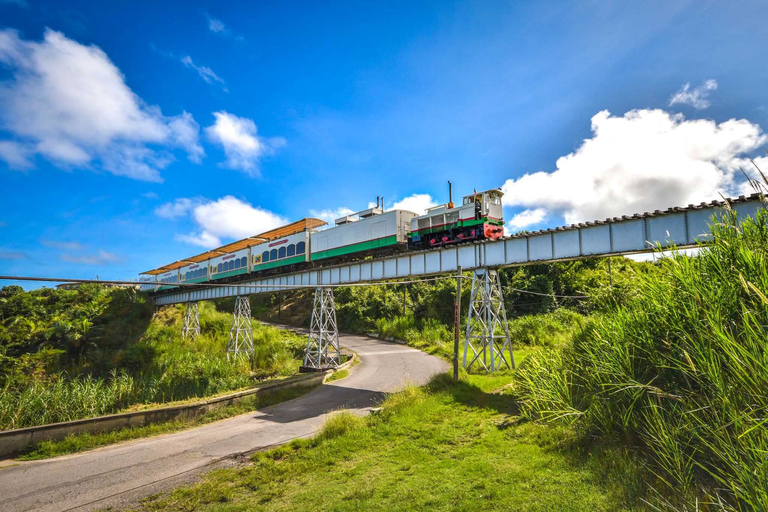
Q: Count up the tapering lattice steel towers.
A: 4